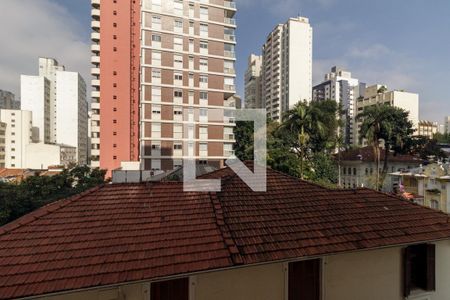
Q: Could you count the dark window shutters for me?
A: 3